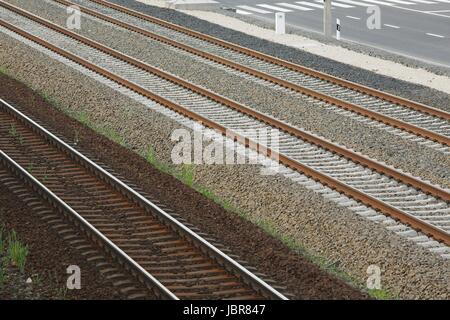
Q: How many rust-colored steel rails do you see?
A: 4